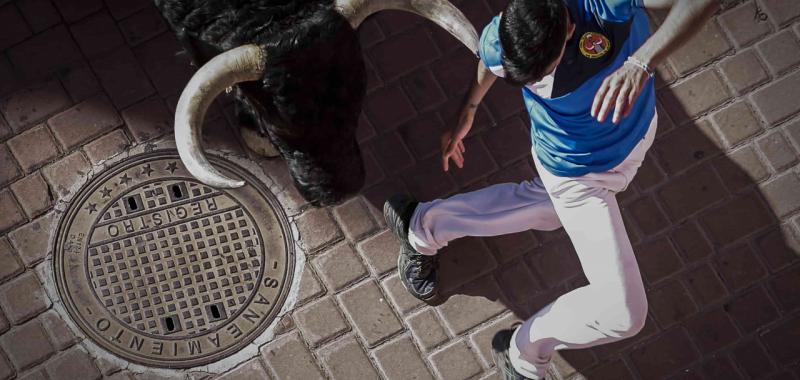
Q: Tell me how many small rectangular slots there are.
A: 4